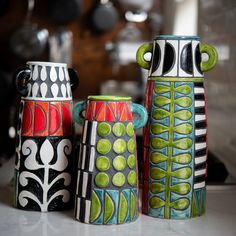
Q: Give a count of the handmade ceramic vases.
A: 3